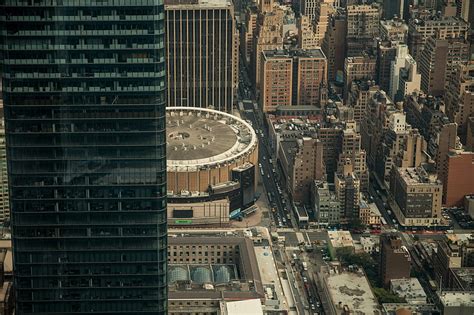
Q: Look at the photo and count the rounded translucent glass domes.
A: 3